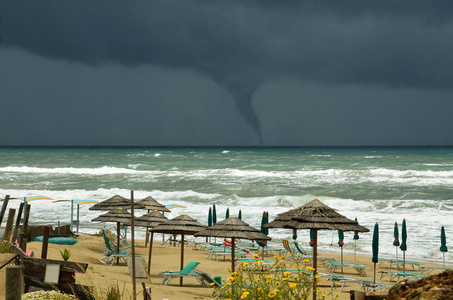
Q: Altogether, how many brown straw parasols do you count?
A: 7